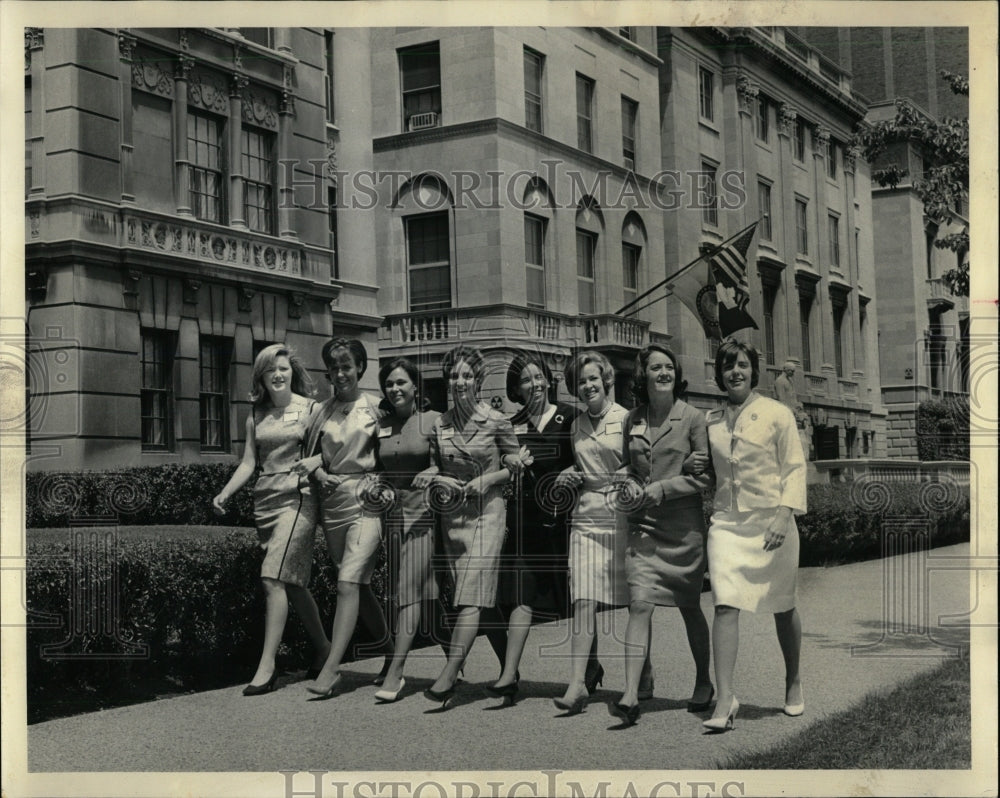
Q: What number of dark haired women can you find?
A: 6